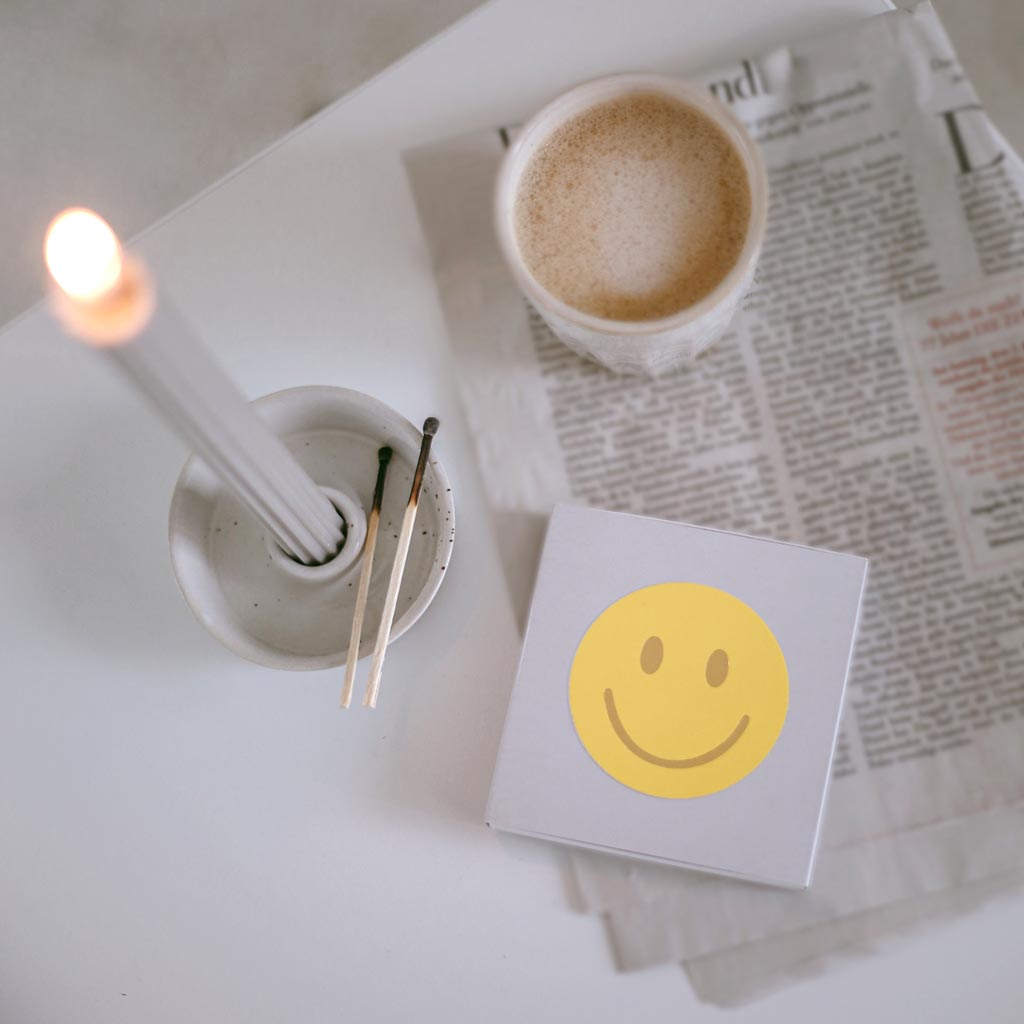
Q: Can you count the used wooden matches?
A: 2